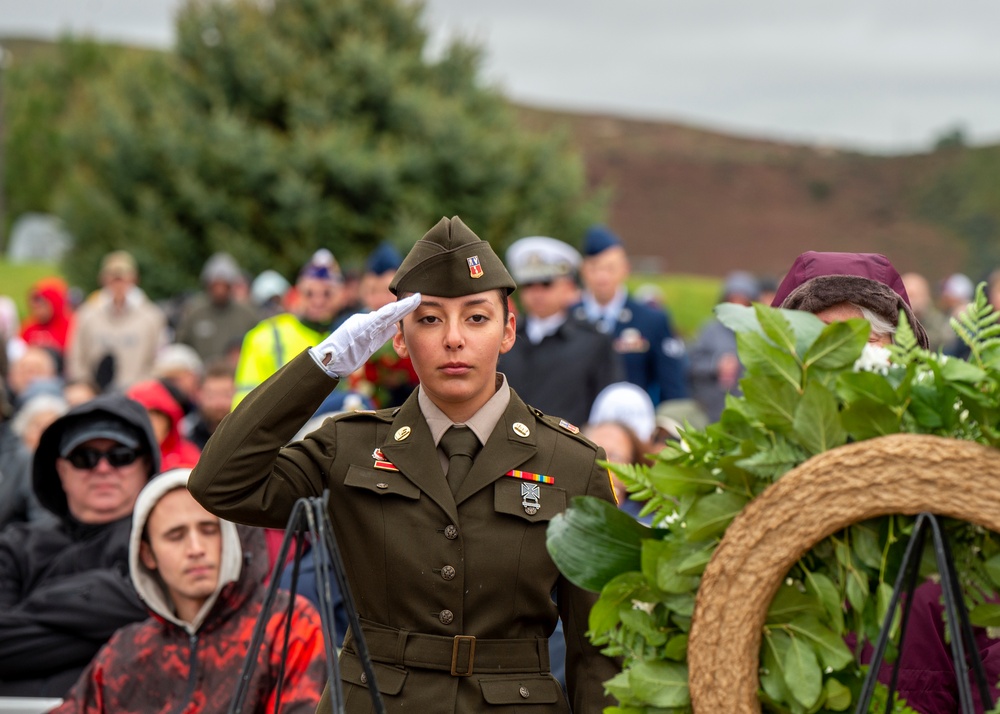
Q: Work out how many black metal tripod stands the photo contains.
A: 2